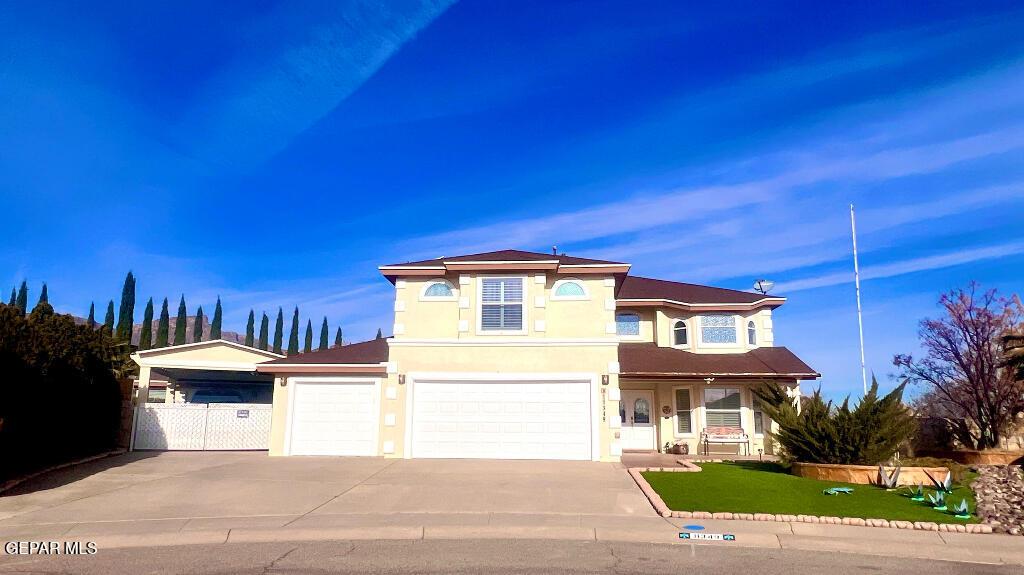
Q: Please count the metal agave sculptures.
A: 5